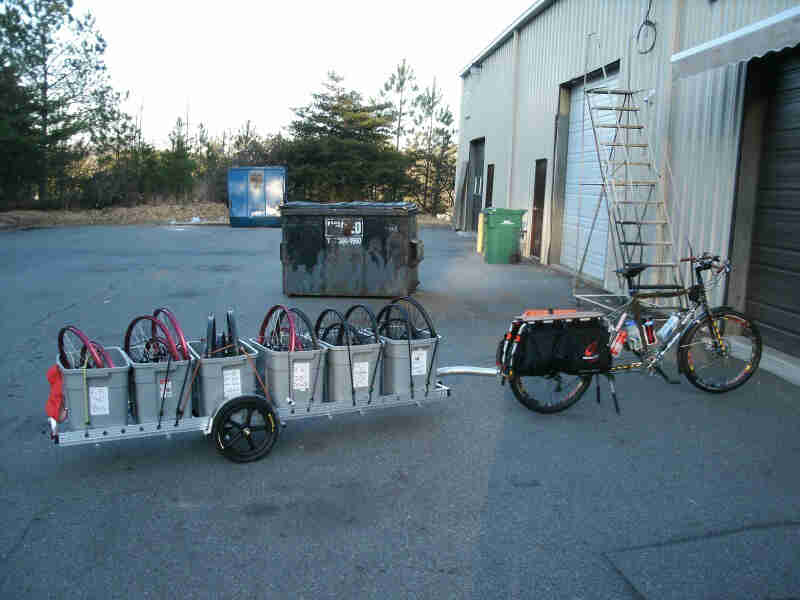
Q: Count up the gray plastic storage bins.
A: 6